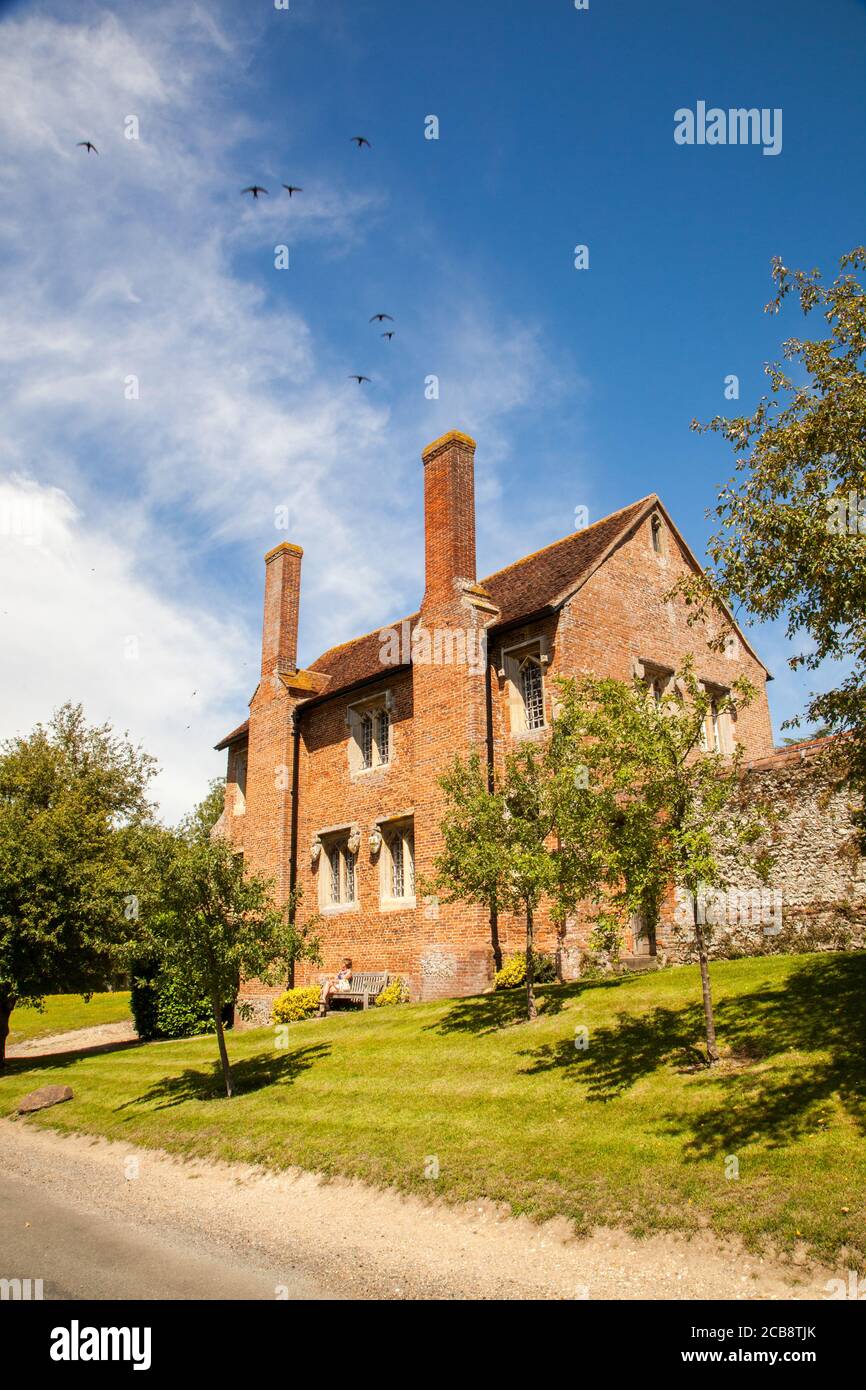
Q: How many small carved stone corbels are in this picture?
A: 3